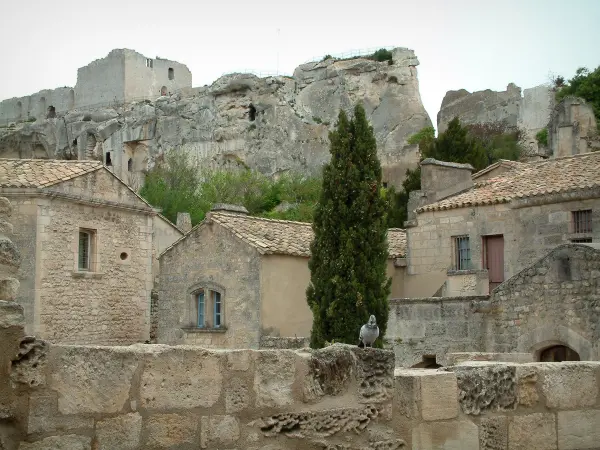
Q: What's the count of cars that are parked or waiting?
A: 0